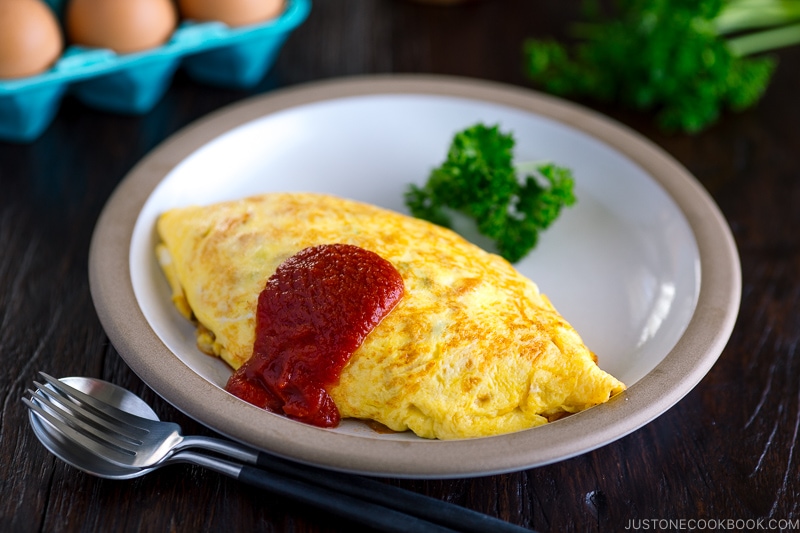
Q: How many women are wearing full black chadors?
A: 0